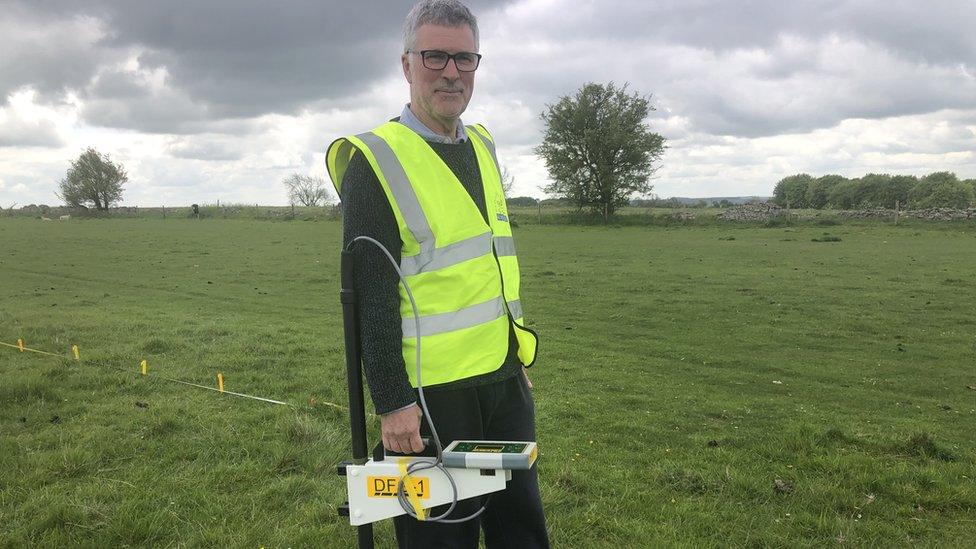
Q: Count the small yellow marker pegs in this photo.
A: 4